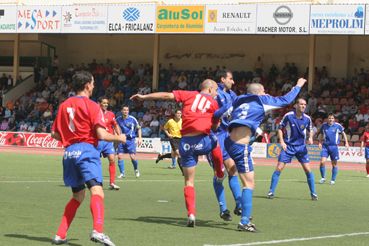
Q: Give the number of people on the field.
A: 10